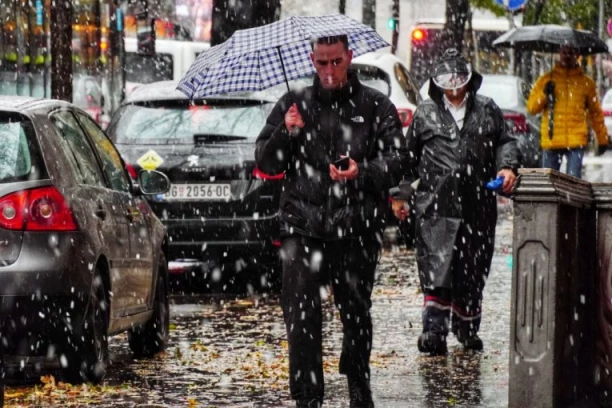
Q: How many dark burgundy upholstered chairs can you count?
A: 0